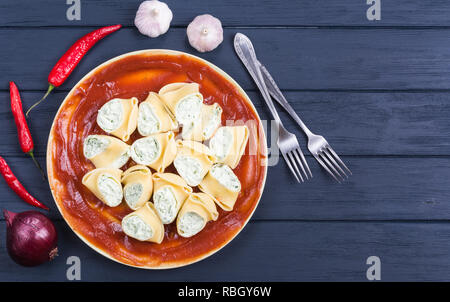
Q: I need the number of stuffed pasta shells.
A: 14